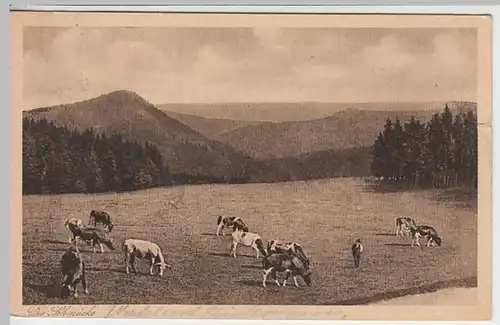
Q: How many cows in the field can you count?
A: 11